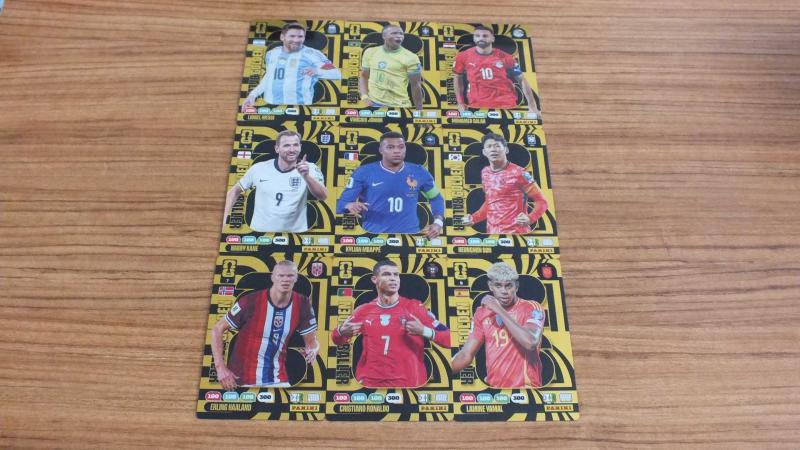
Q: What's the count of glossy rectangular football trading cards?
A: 9